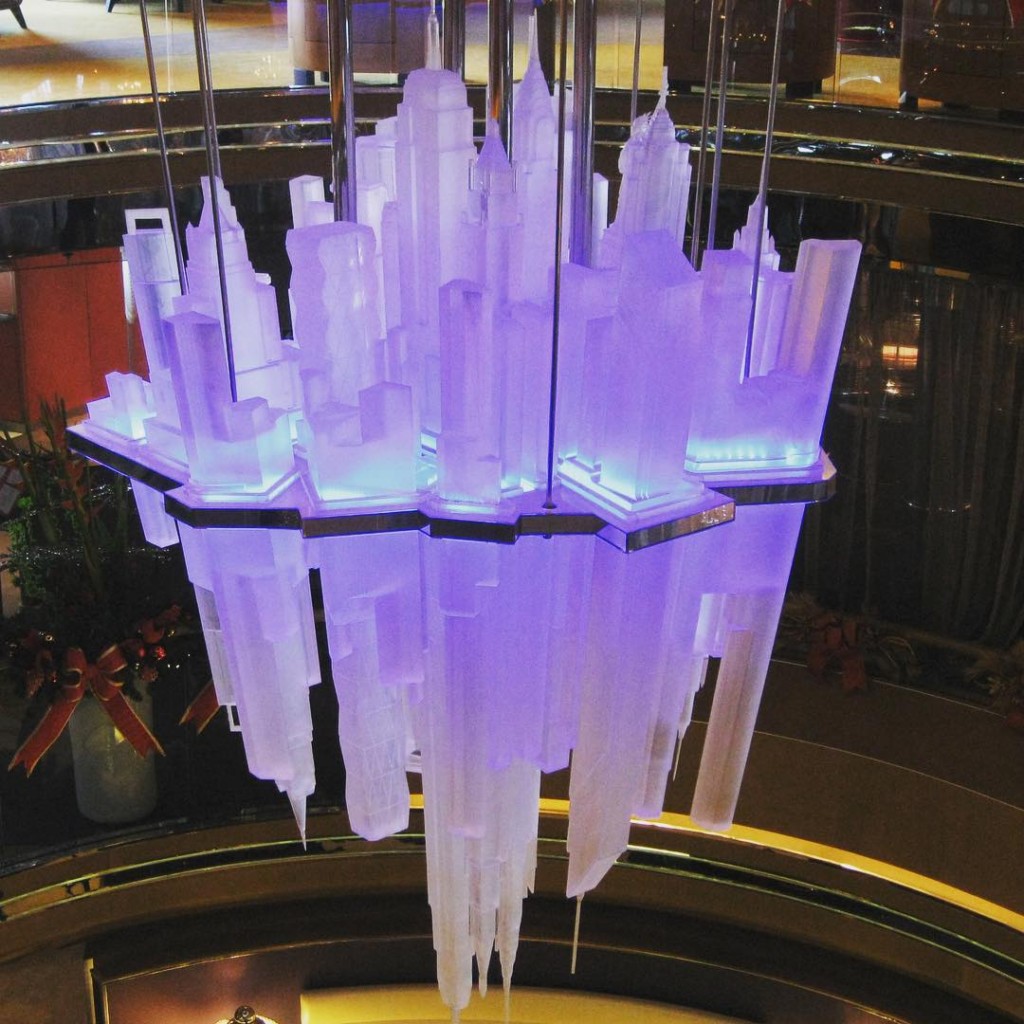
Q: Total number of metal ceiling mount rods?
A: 12